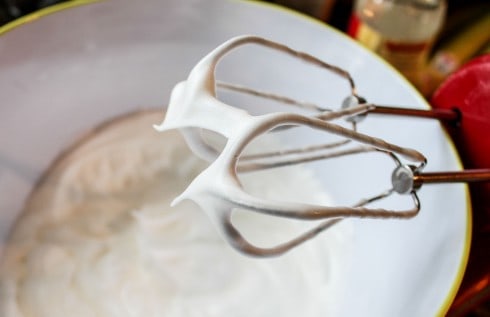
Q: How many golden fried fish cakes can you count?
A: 0